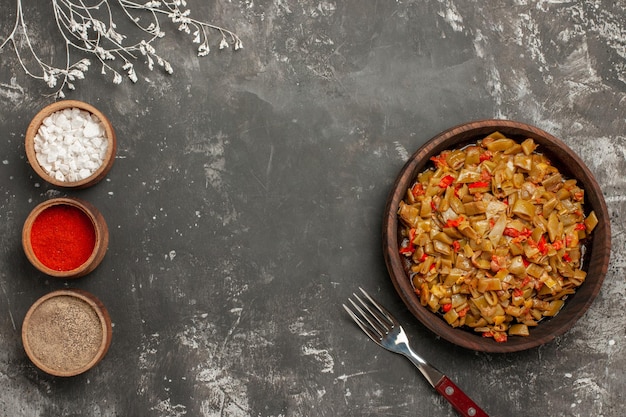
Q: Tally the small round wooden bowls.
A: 3